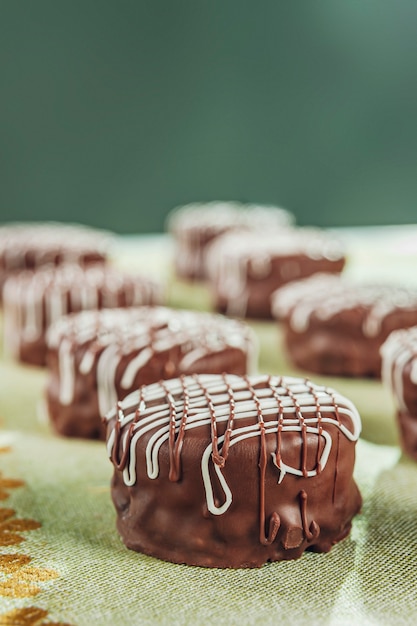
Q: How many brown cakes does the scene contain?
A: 8